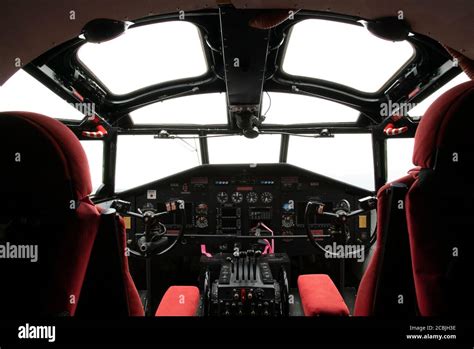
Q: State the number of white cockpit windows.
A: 11